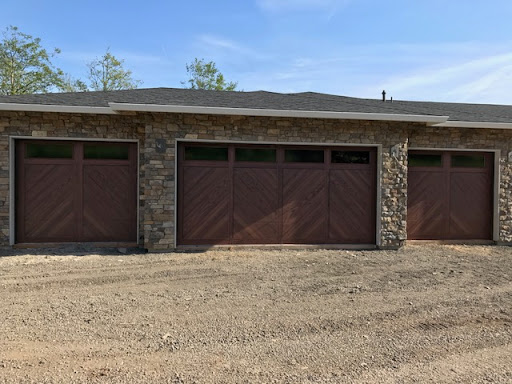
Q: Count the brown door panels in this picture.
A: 8